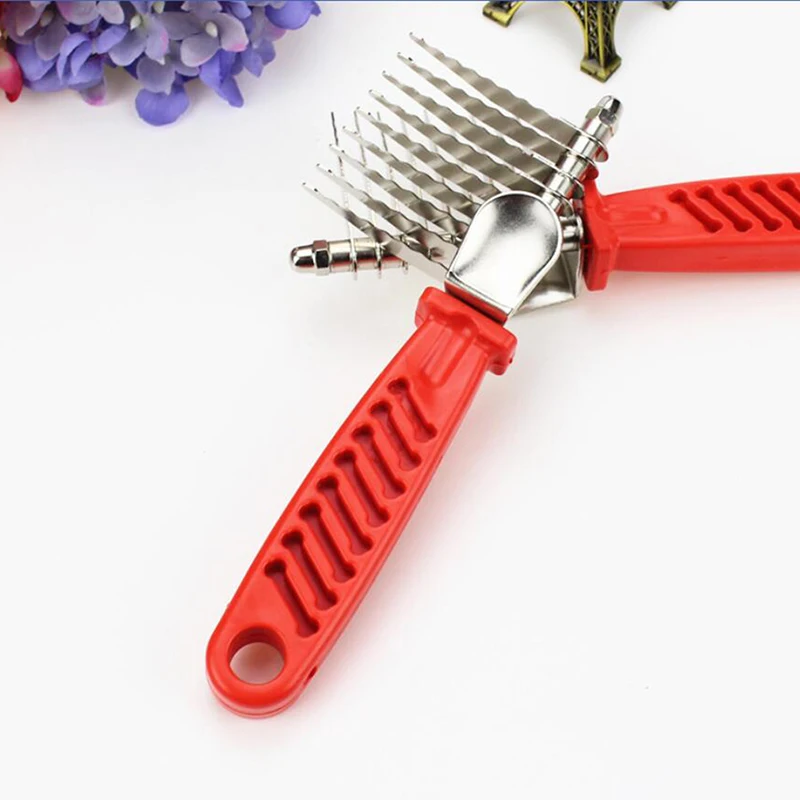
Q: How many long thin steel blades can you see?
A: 9